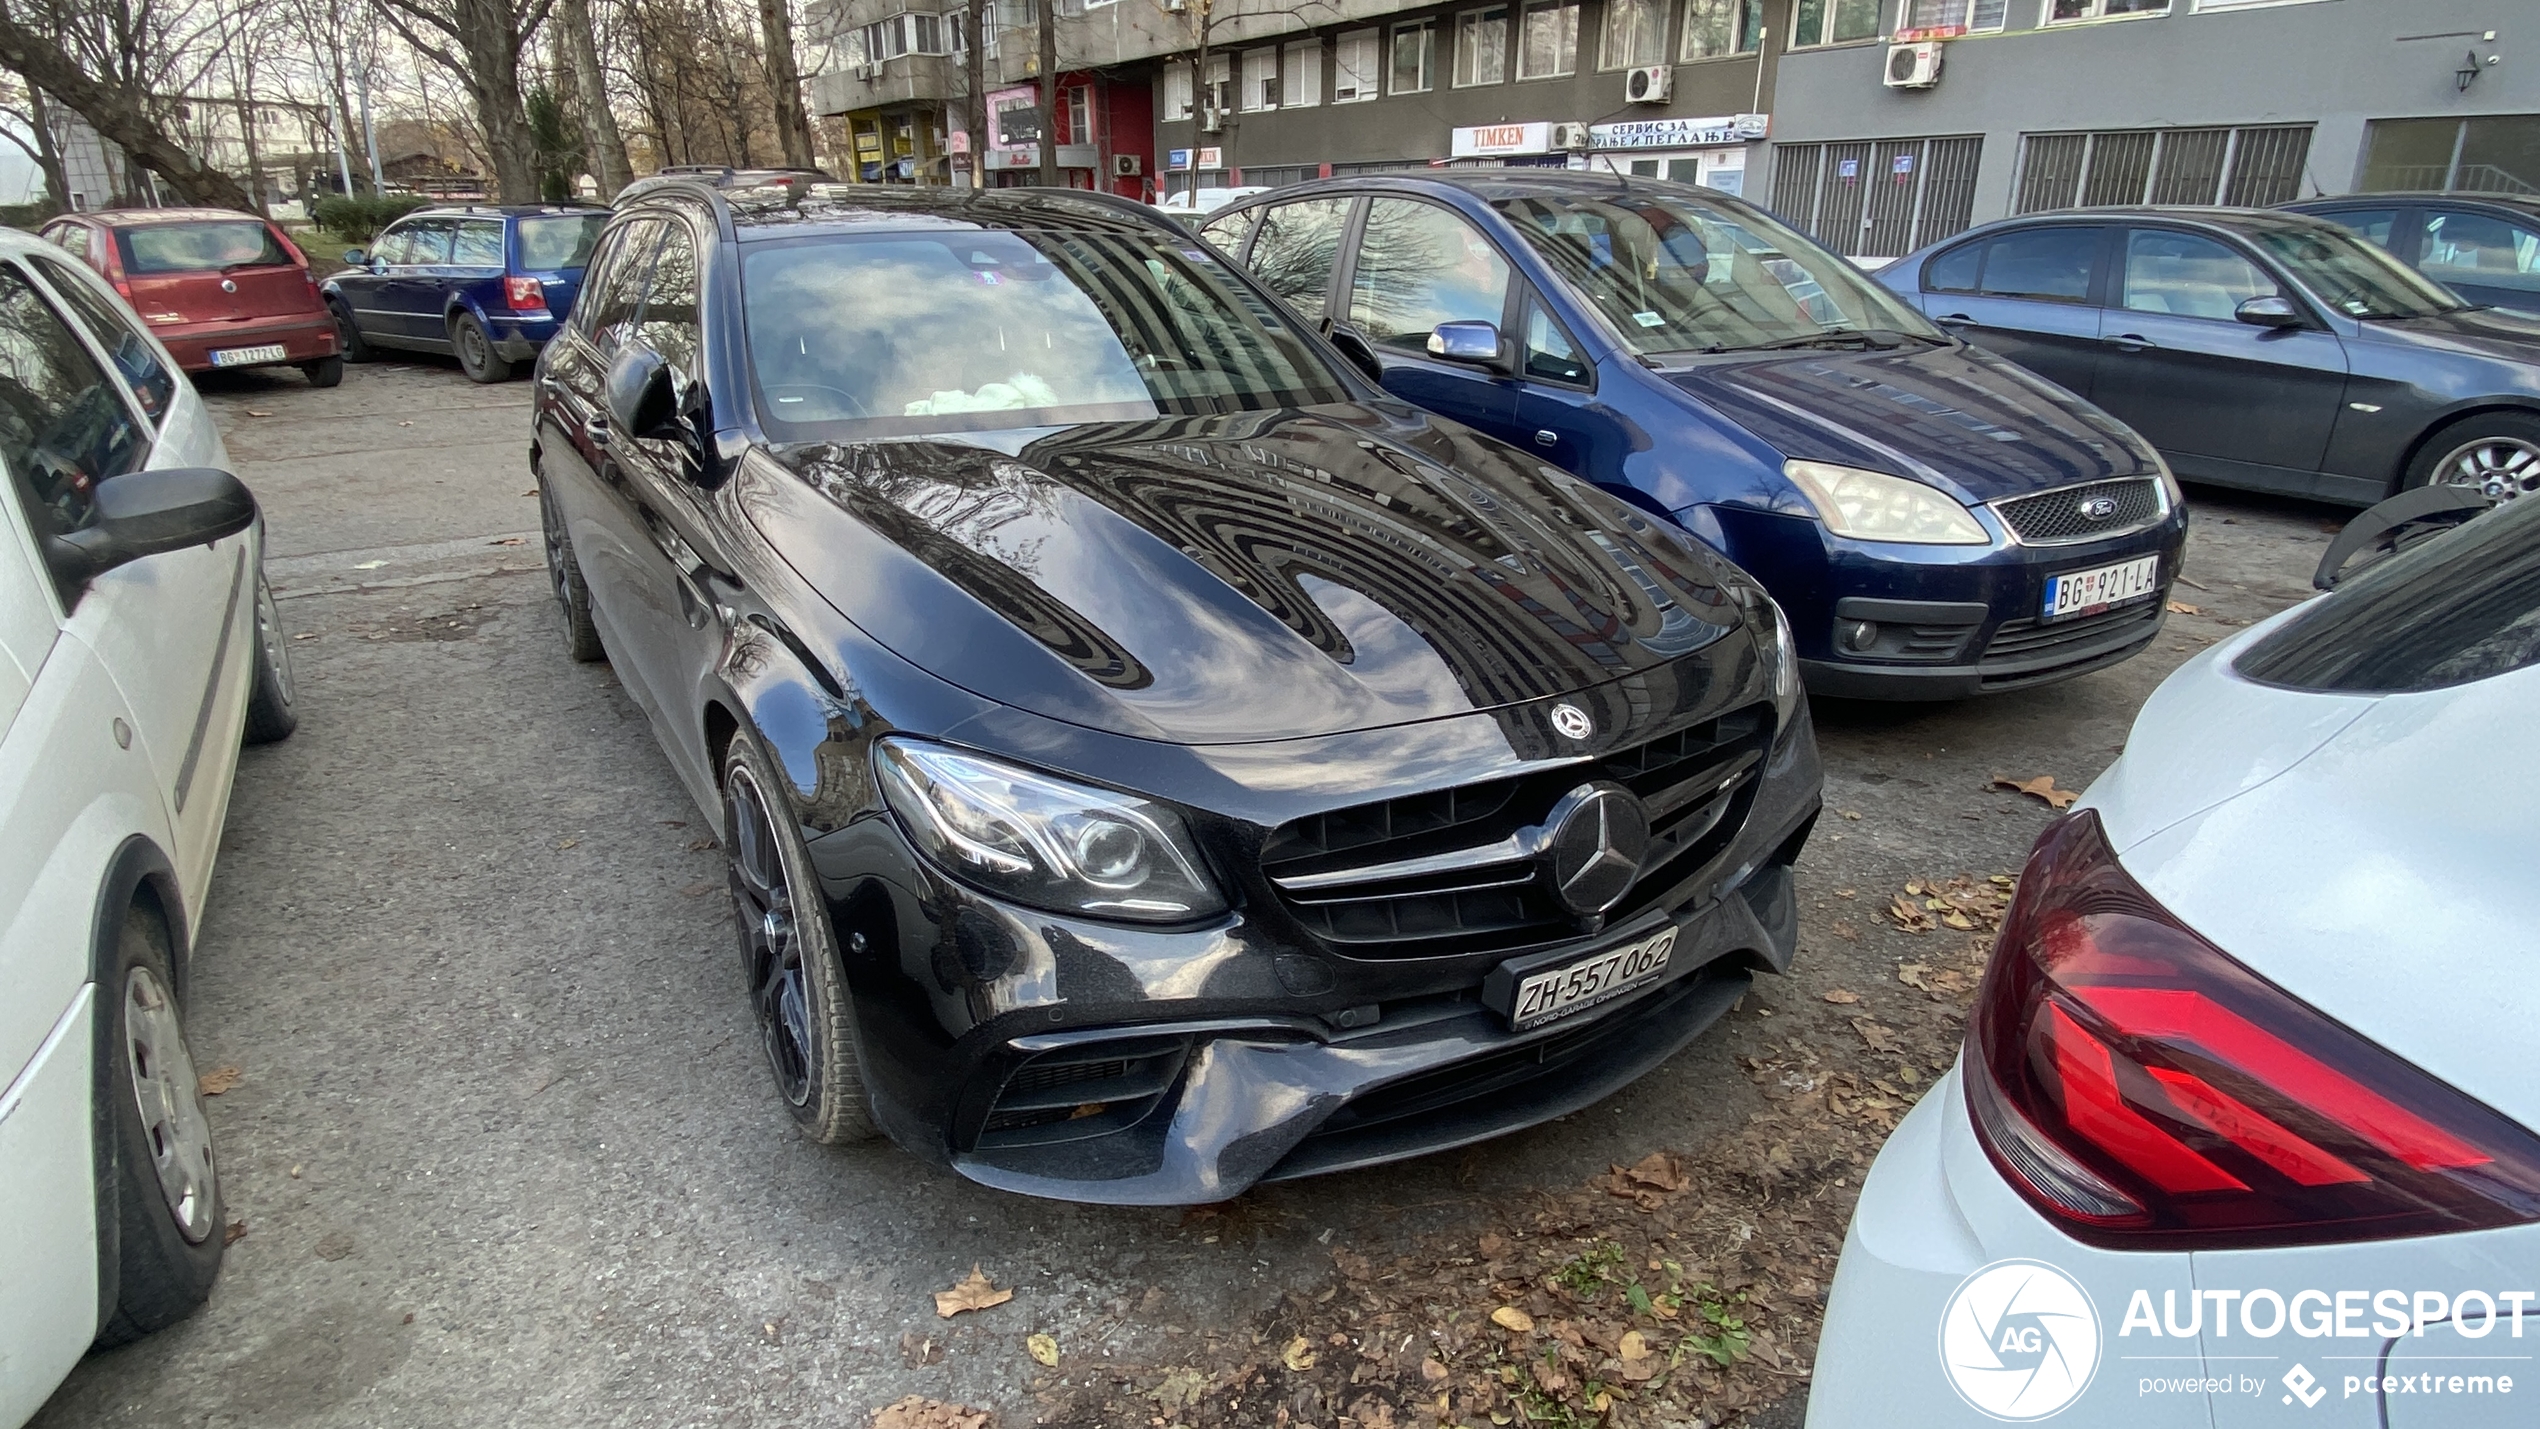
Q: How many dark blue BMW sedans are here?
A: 1